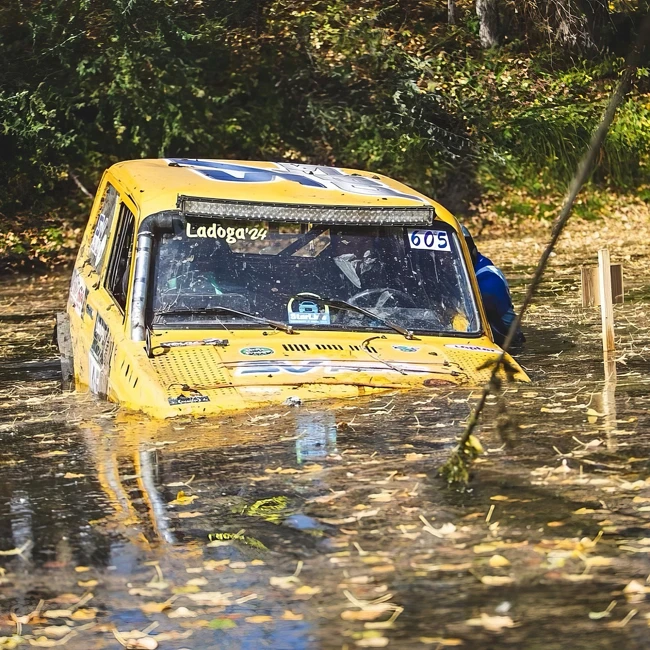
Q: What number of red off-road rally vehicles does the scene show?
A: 0